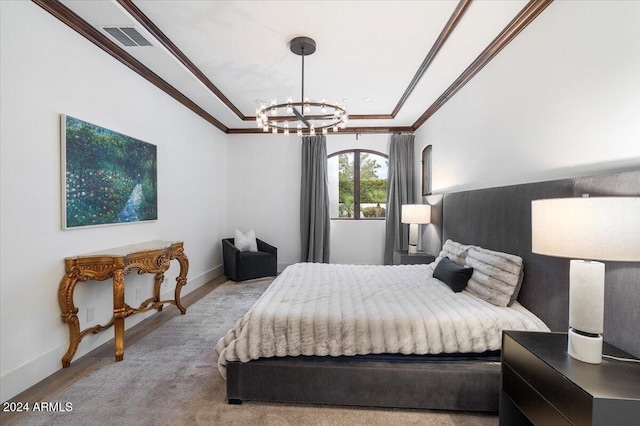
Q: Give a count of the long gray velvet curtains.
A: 2